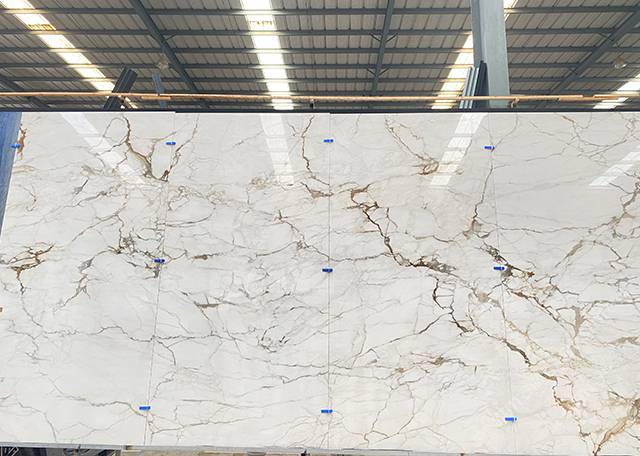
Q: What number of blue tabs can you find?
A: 10